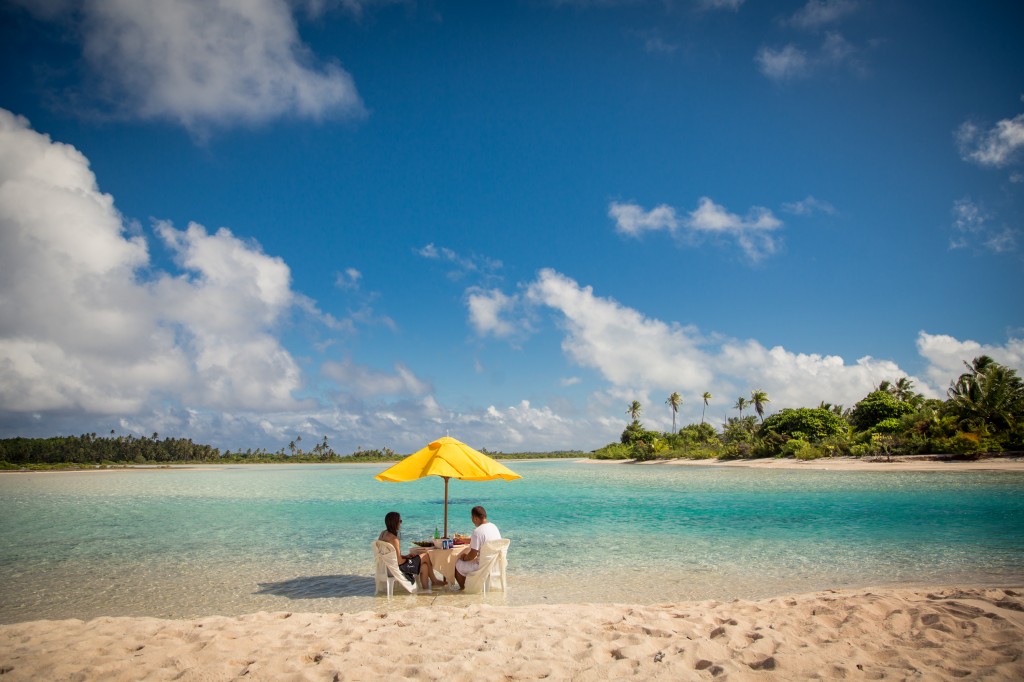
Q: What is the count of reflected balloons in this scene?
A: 0